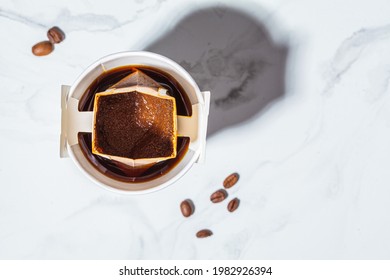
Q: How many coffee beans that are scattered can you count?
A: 7